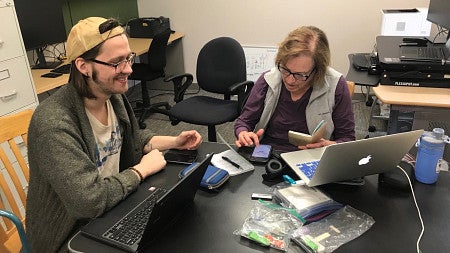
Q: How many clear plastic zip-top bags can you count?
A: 3